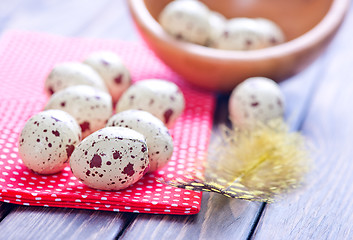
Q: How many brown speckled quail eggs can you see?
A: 12